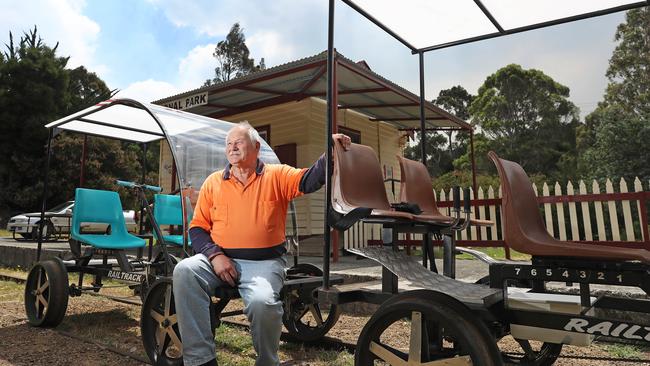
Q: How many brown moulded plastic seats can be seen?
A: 3